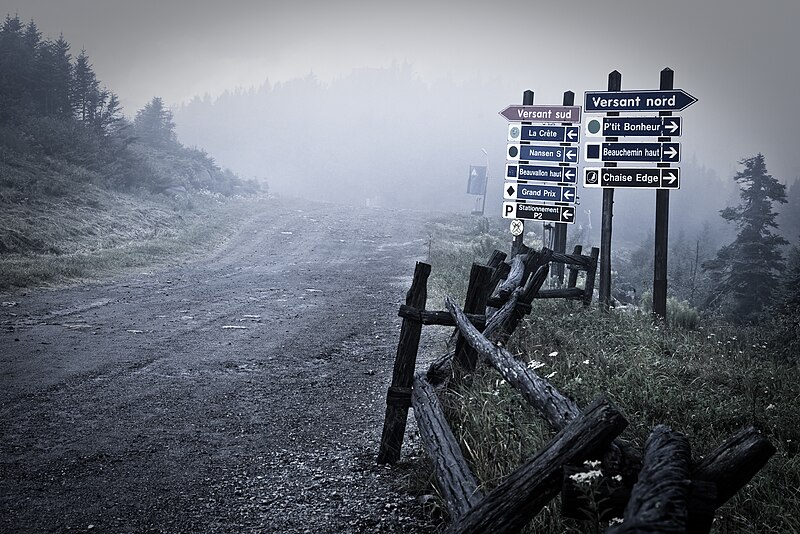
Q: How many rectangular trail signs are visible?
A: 8